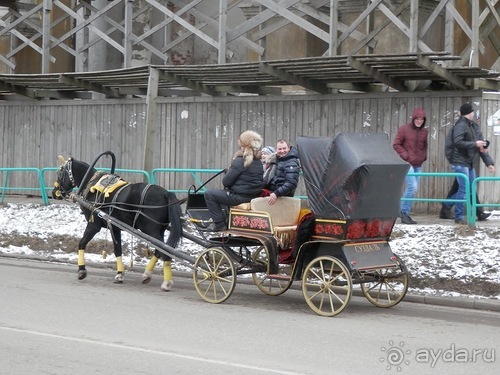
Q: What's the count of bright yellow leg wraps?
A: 4